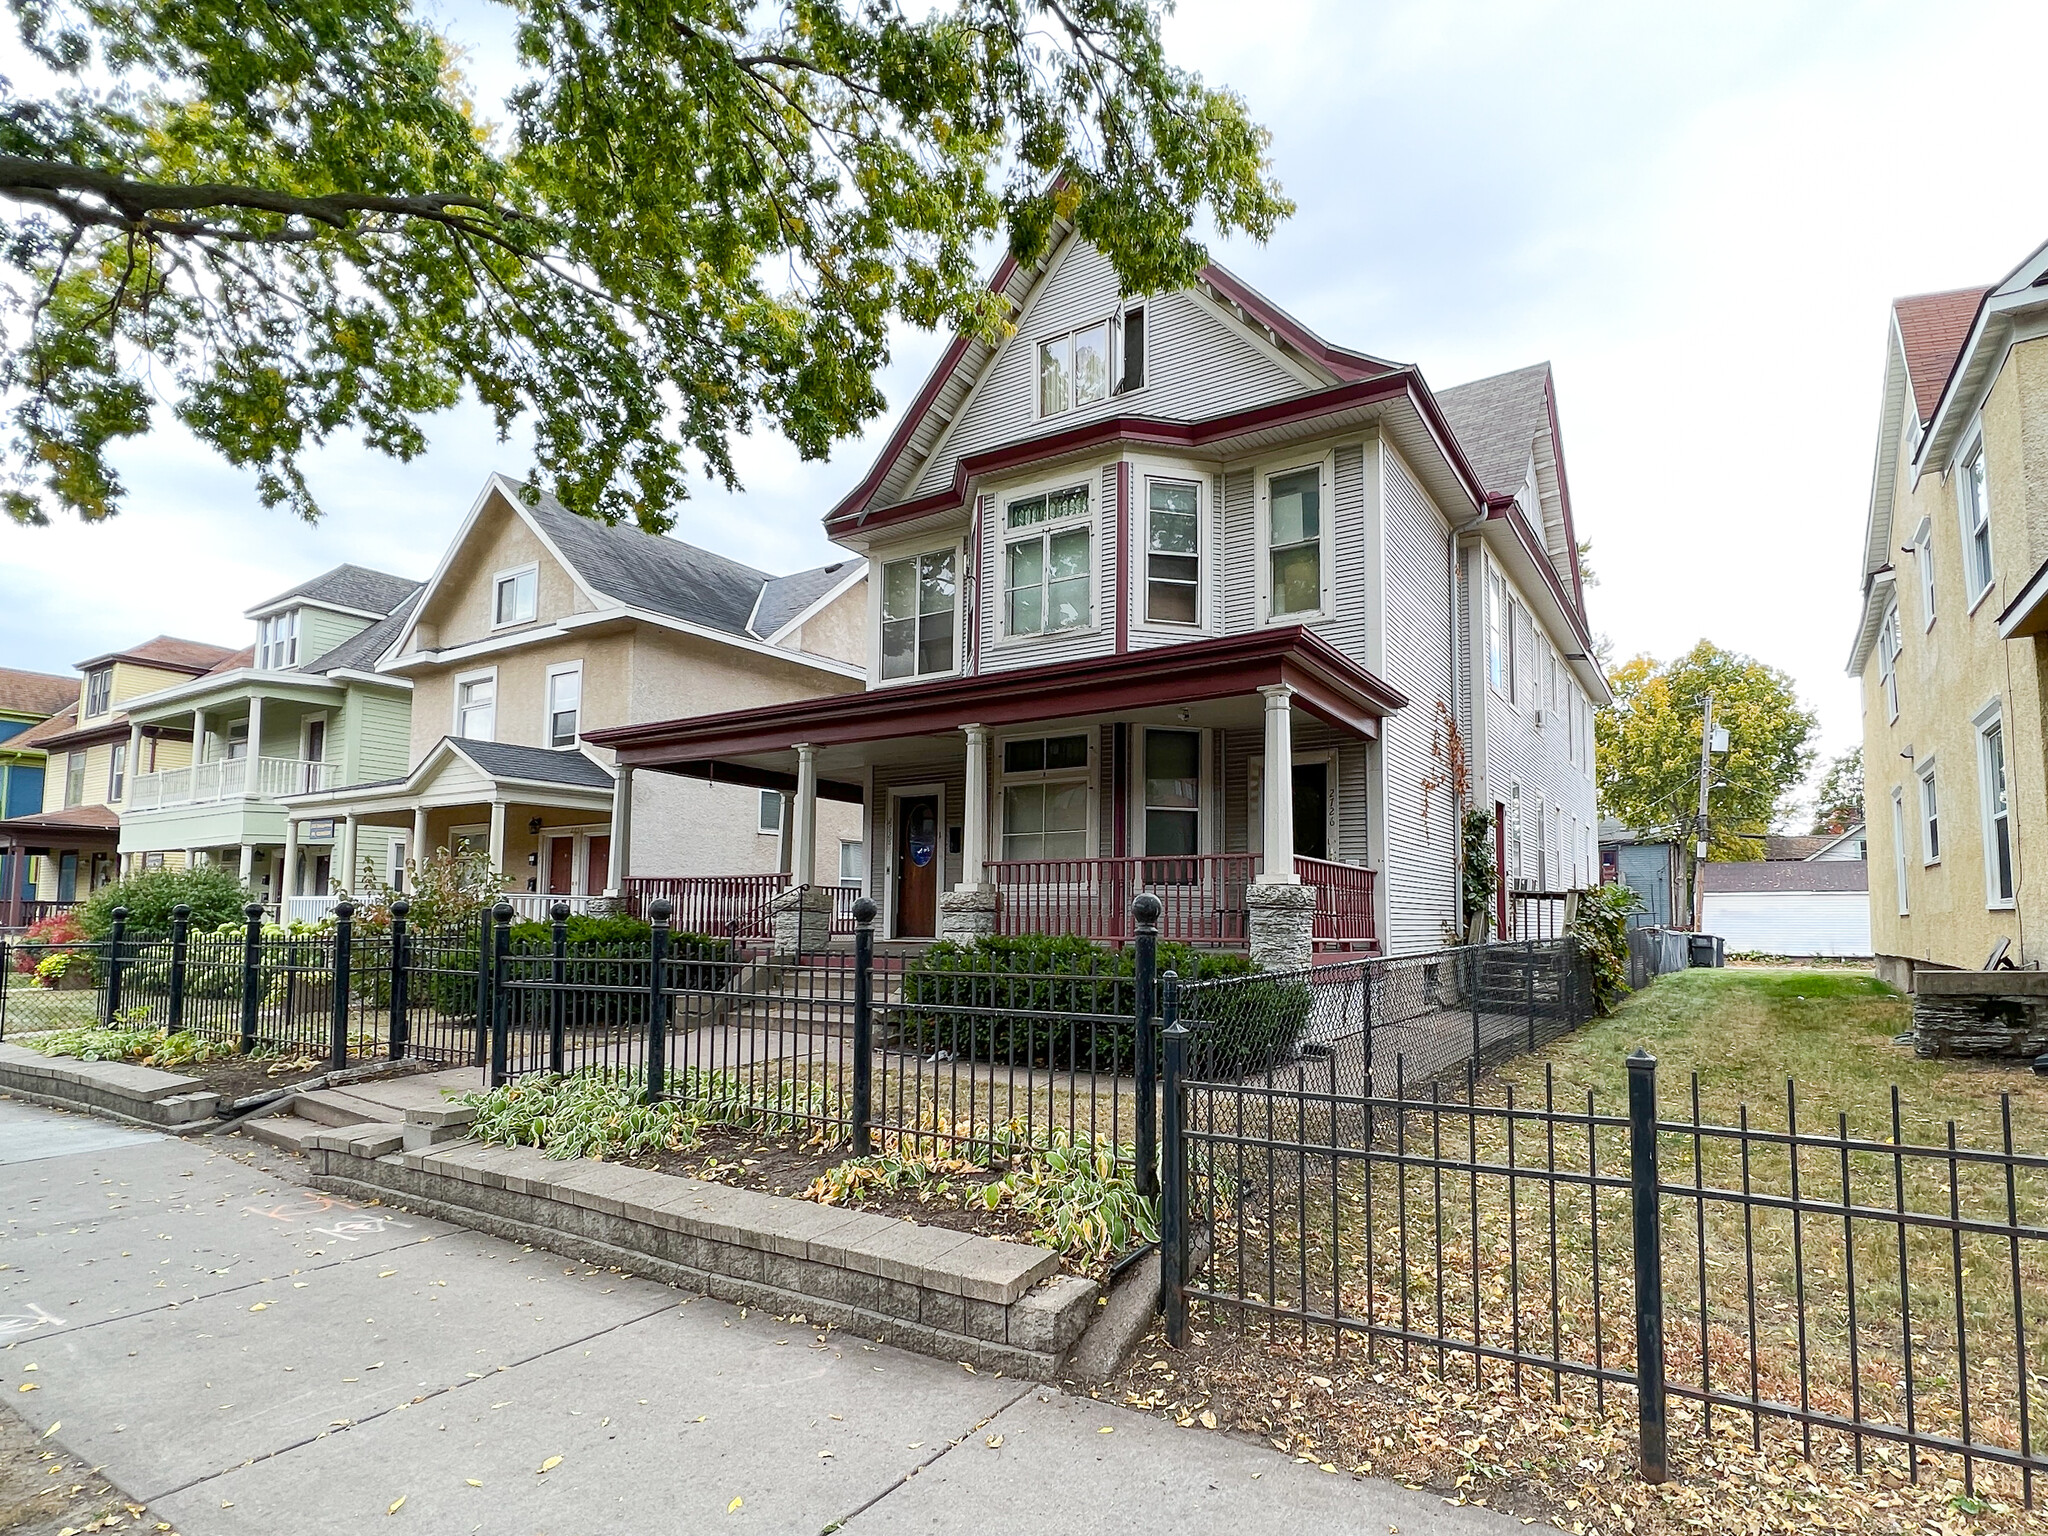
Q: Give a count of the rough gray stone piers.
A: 4